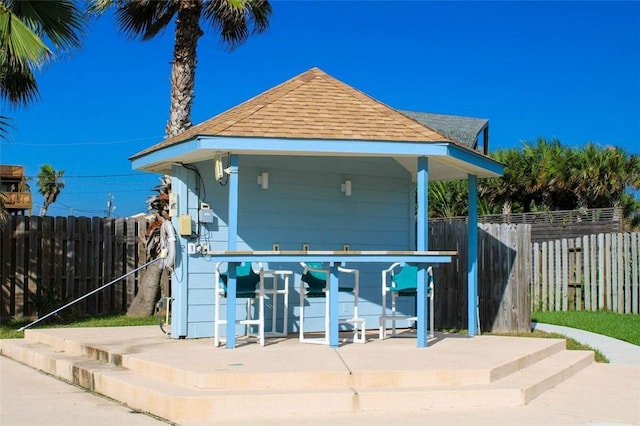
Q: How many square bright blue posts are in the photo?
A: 4